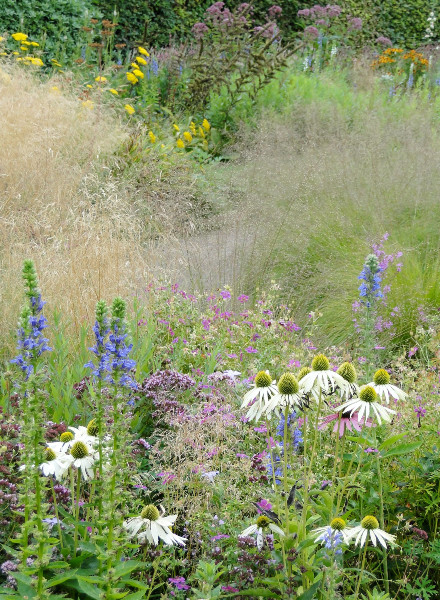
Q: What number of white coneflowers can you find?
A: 15